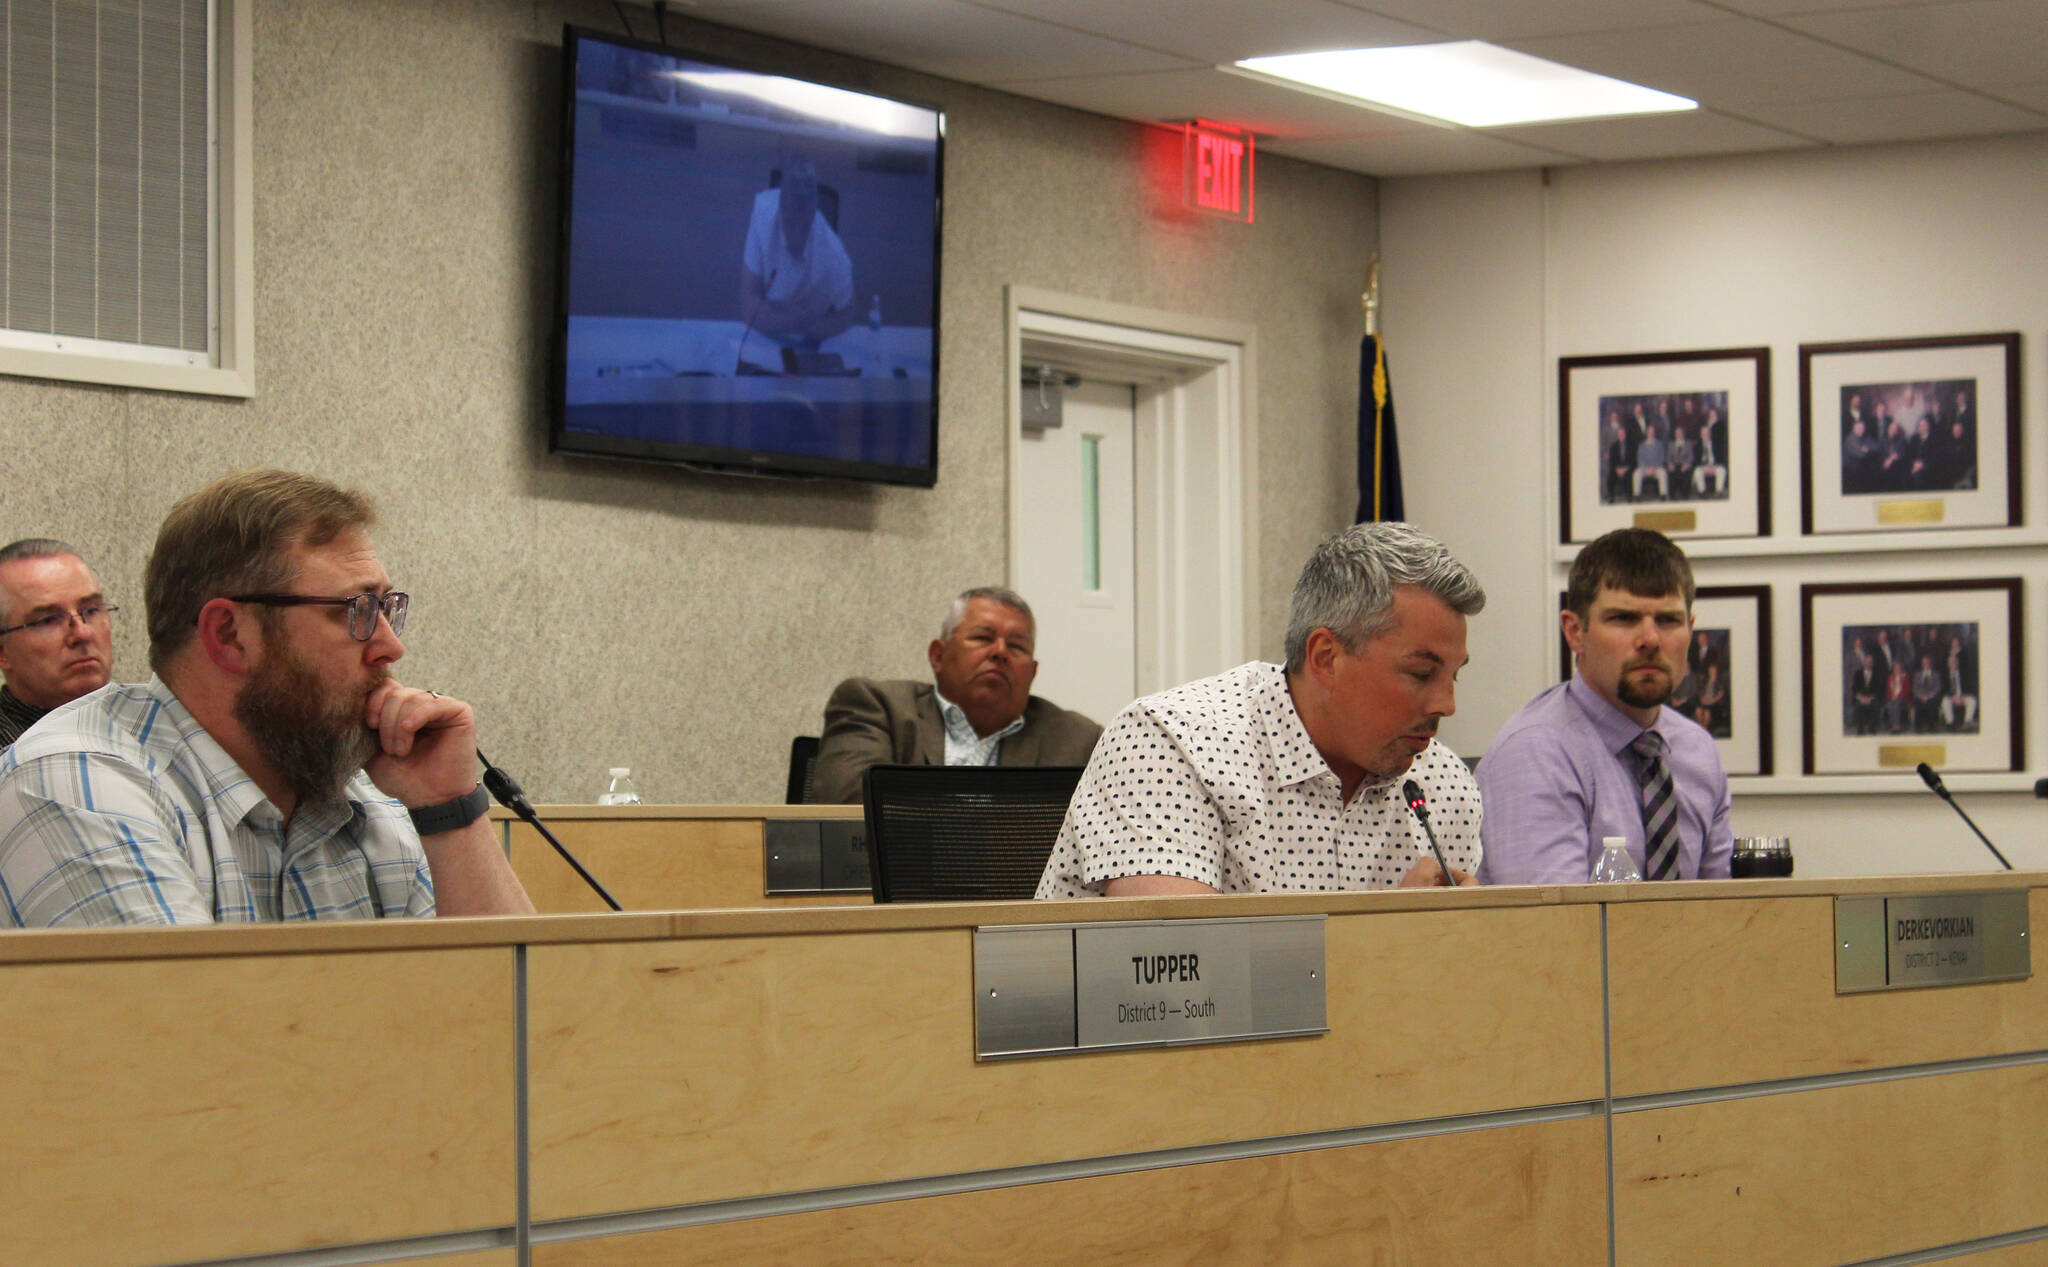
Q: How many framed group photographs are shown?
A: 4